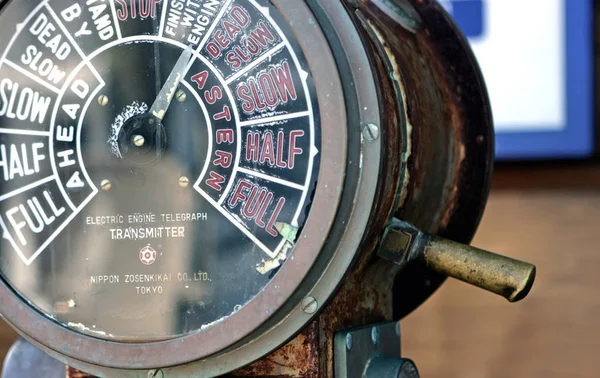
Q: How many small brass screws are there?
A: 5